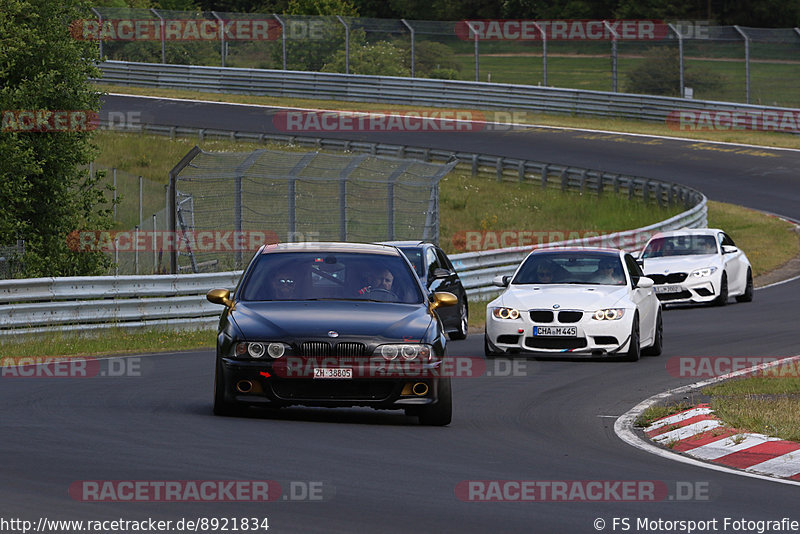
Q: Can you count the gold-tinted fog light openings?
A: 2